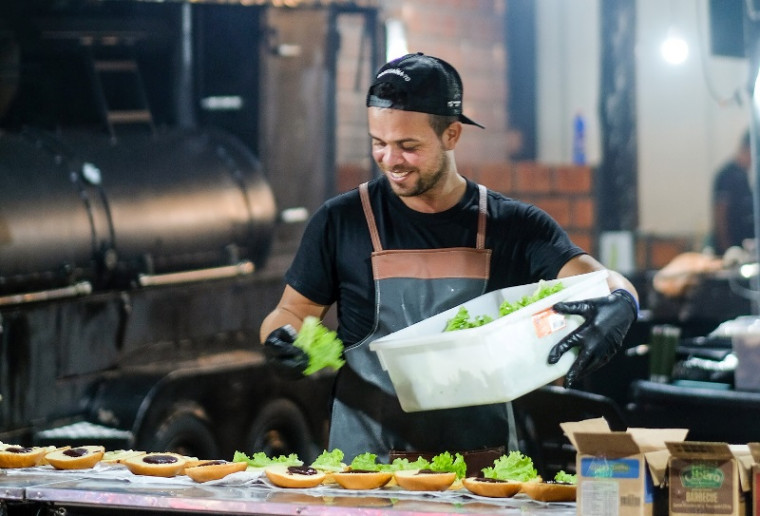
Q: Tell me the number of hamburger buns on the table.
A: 9